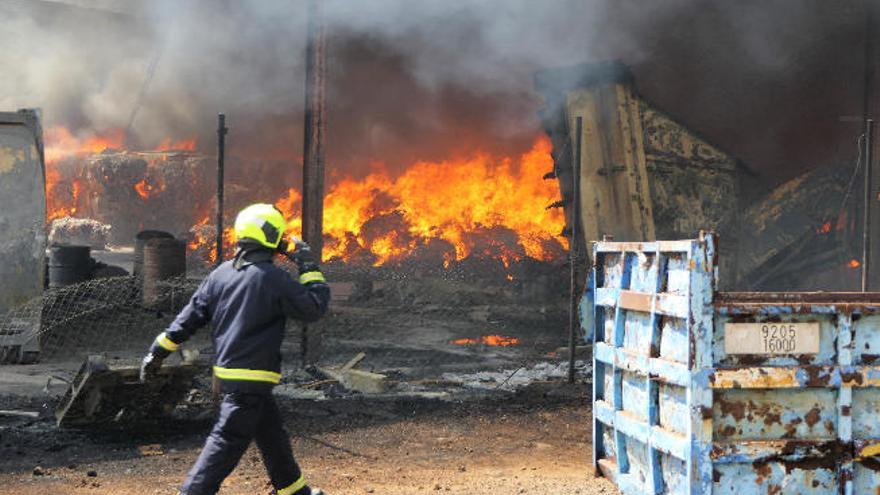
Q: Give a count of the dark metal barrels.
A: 3